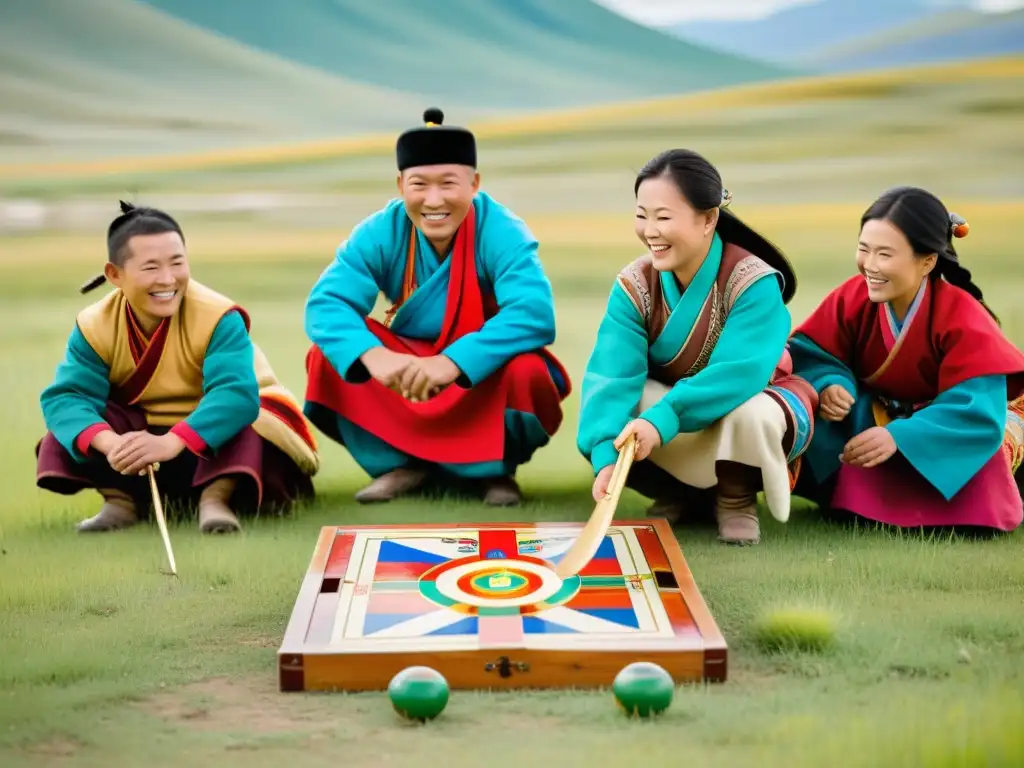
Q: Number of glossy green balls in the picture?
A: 2